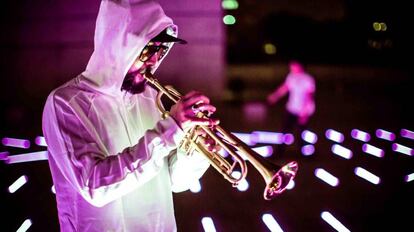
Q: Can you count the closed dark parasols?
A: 0